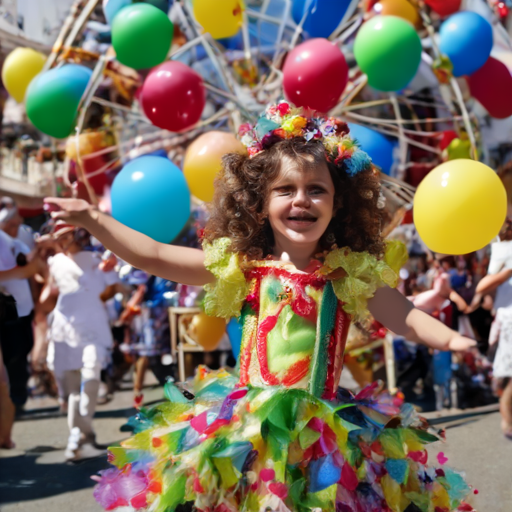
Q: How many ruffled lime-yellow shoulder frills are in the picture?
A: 2